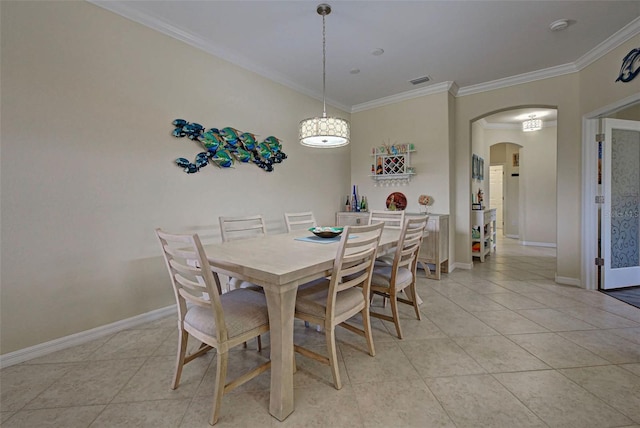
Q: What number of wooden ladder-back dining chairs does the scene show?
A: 6